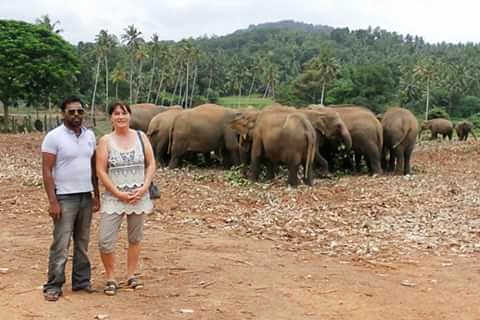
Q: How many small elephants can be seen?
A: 2